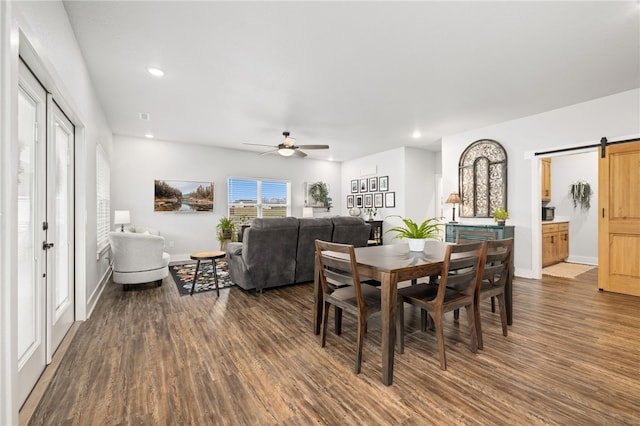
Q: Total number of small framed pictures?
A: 9